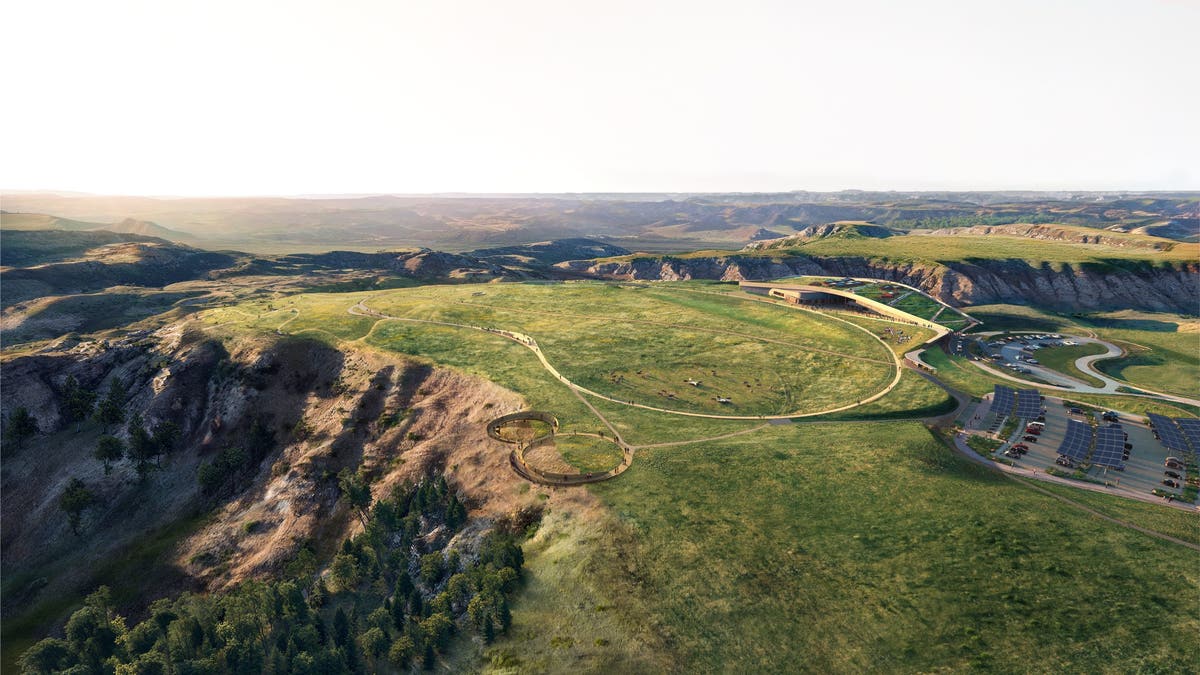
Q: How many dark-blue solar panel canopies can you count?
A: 6